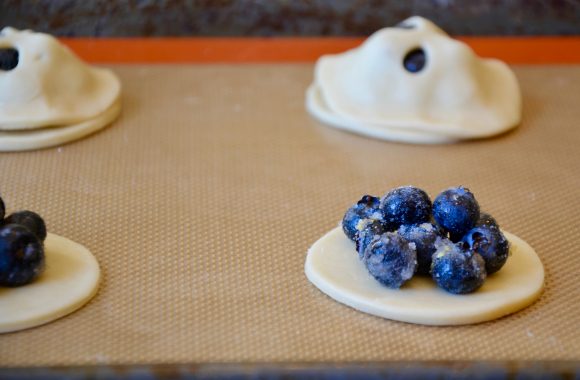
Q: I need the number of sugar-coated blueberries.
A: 9